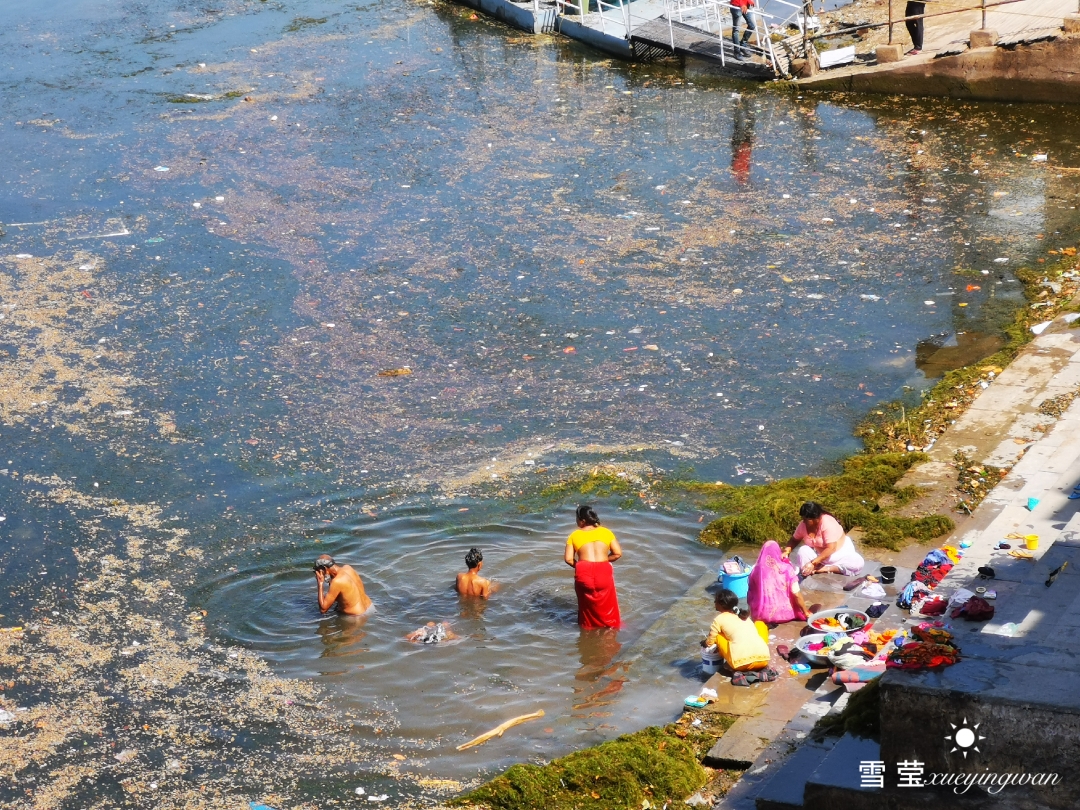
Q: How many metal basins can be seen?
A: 2